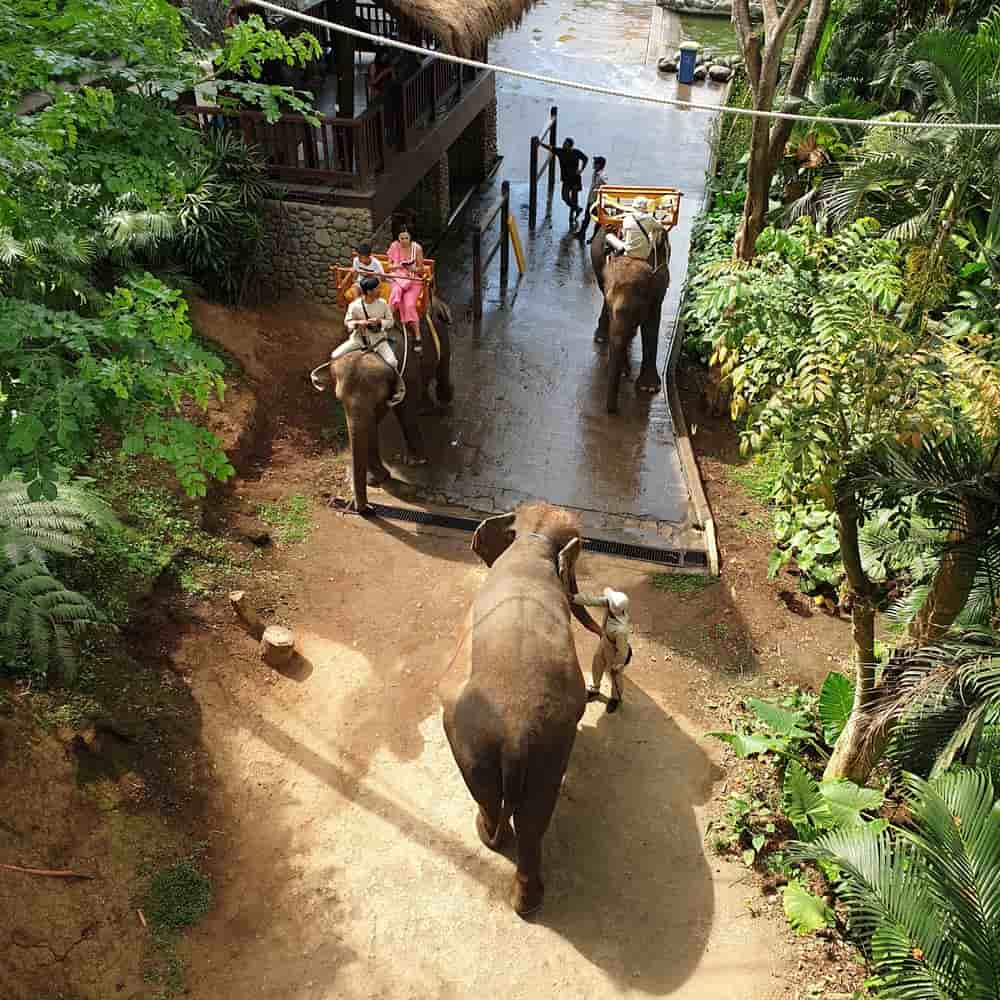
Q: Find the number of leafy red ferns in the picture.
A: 0